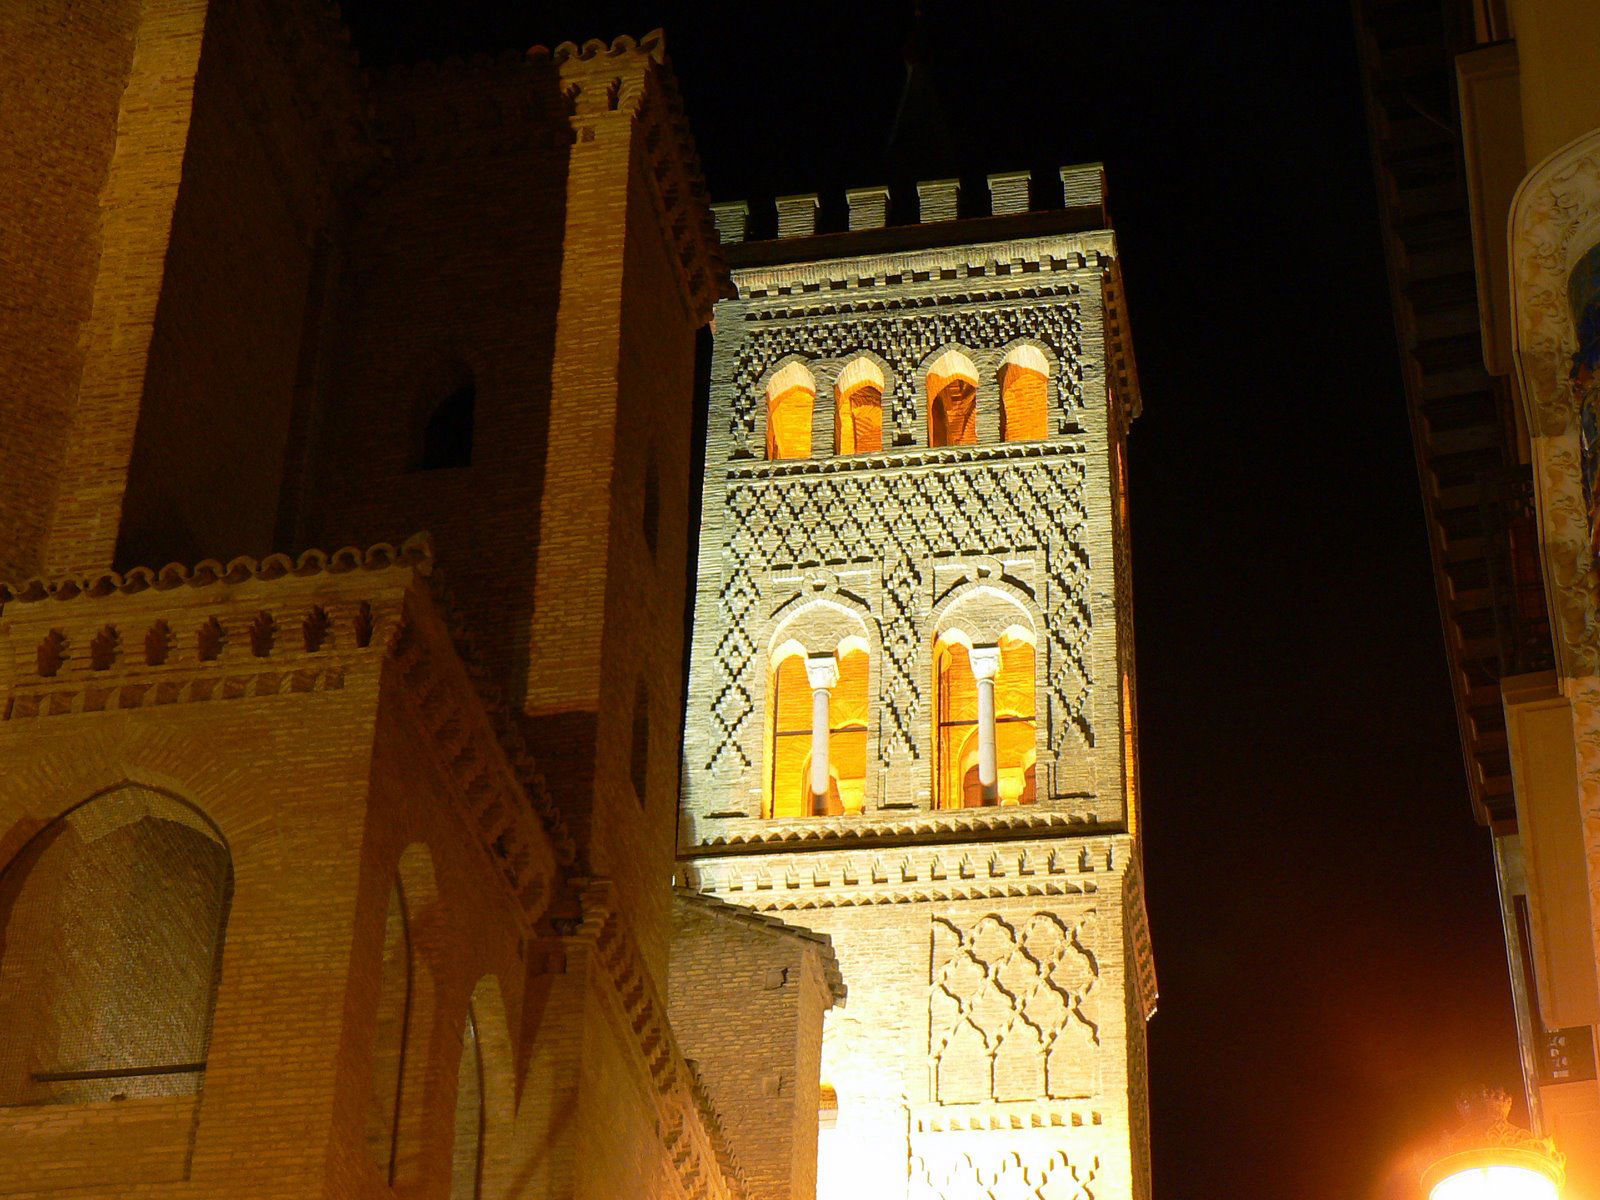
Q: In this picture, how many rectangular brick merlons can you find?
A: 6